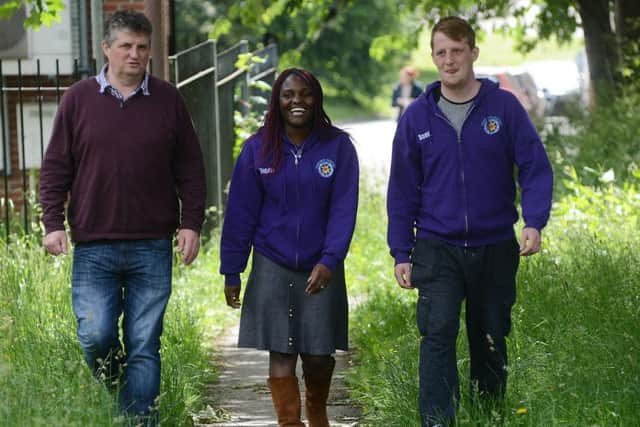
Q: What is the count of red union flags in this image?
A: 0